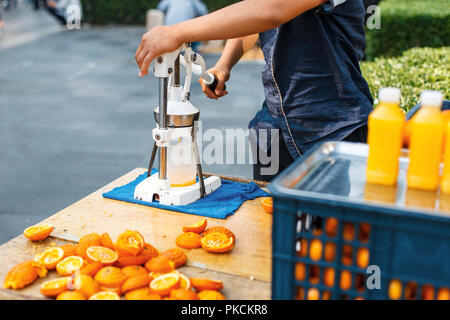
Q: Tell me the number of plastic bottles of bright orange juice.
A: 3